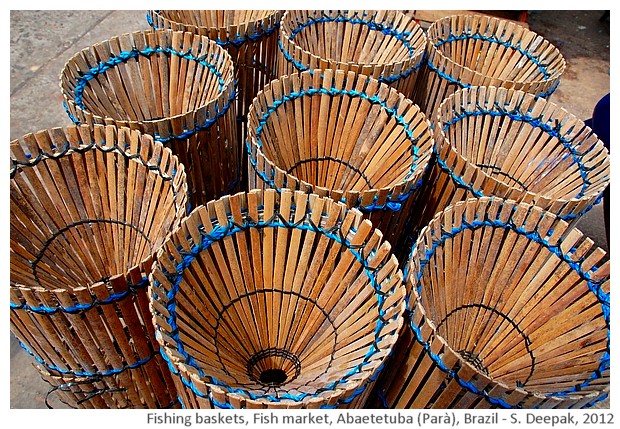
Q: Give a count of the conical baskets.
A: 9